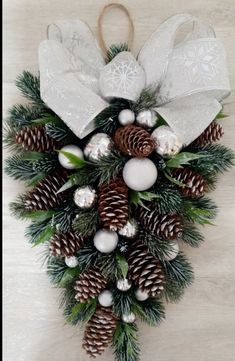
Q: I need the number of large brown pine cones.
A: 11